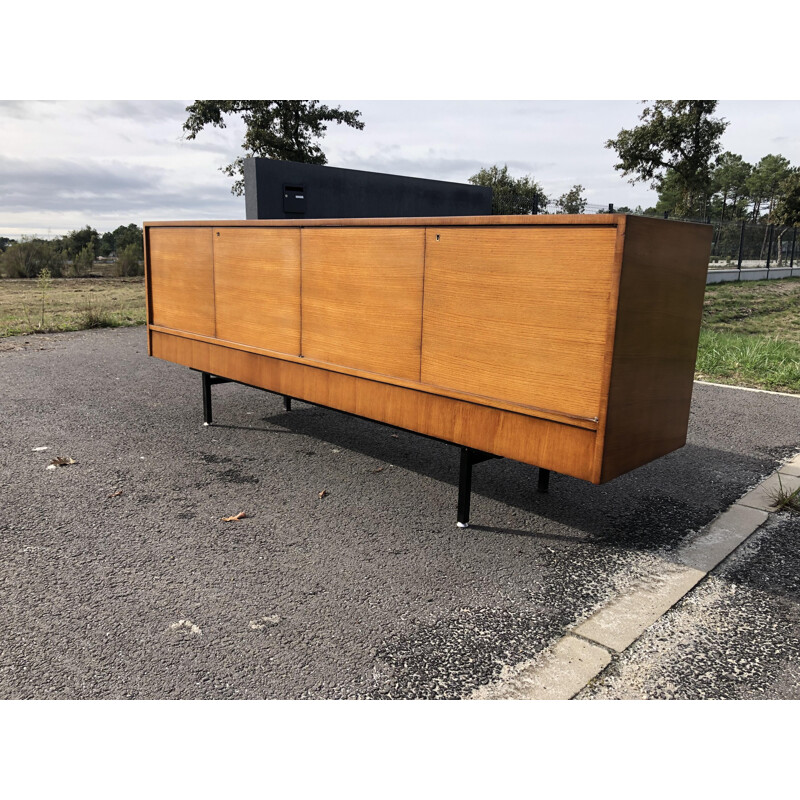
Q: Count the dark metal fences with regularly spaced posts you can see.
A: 1